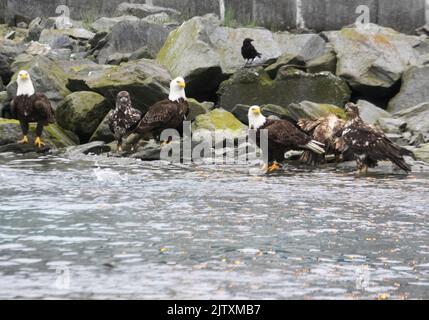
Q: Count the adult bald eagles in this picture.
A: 3